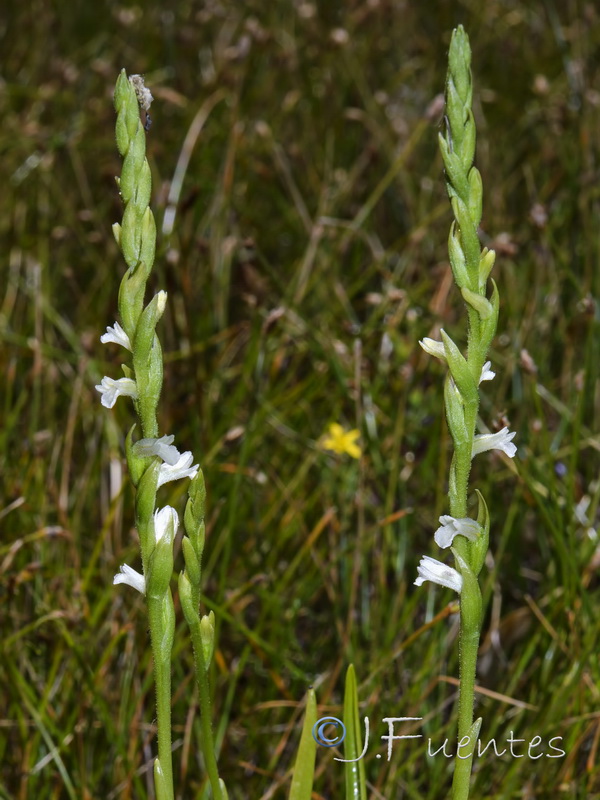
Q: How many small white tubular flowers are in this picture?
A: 11